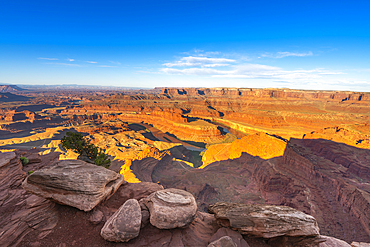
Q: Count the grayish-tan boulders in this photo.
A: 4